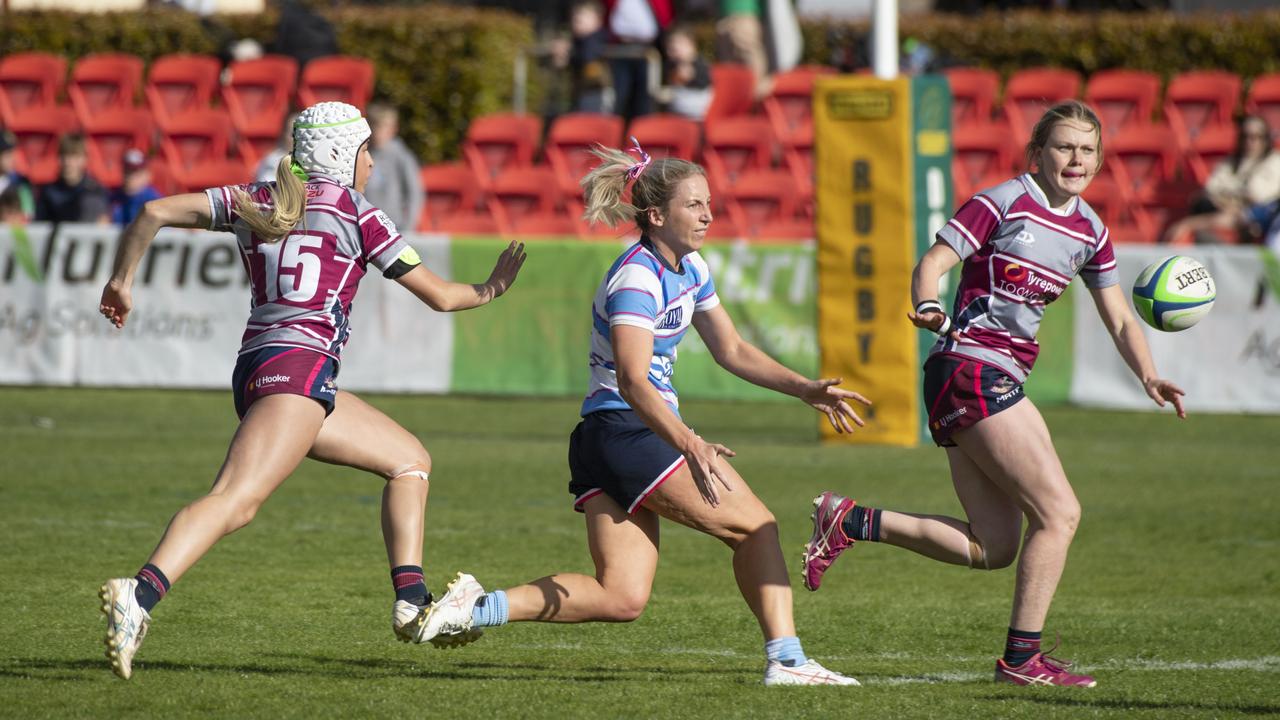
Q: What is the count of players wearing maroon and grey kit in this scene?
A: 2